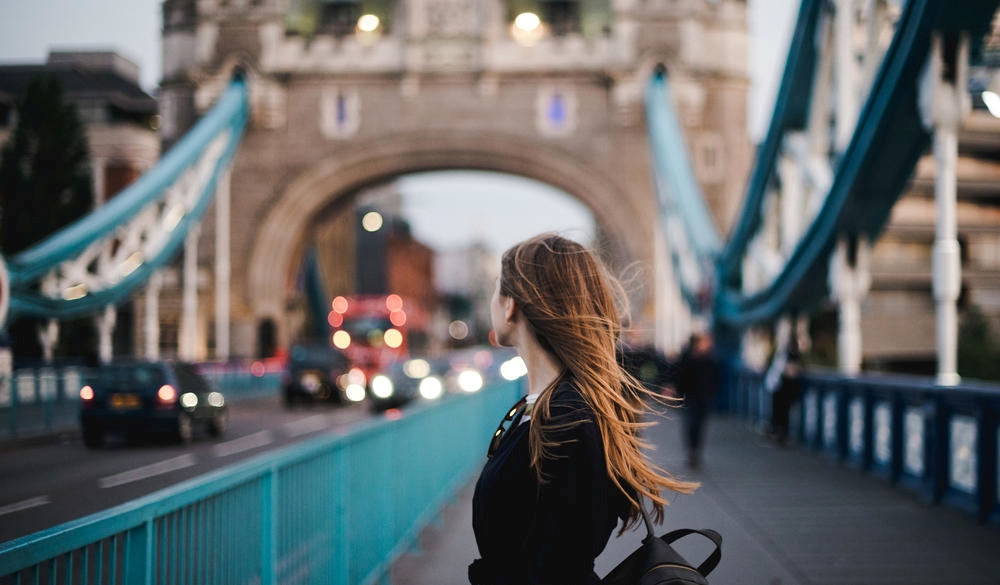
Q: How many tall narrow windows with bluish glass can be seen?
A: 2